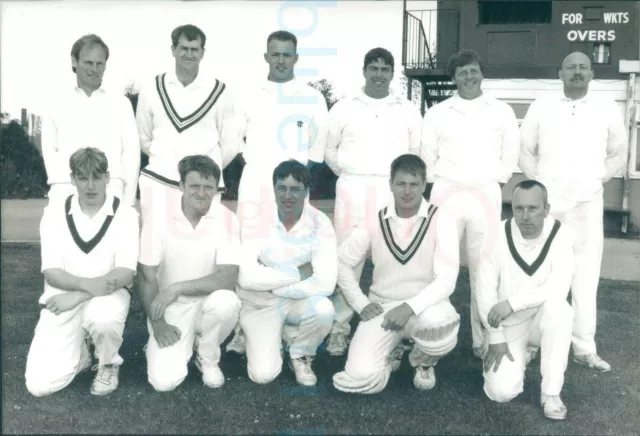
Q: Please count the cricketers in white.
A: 11